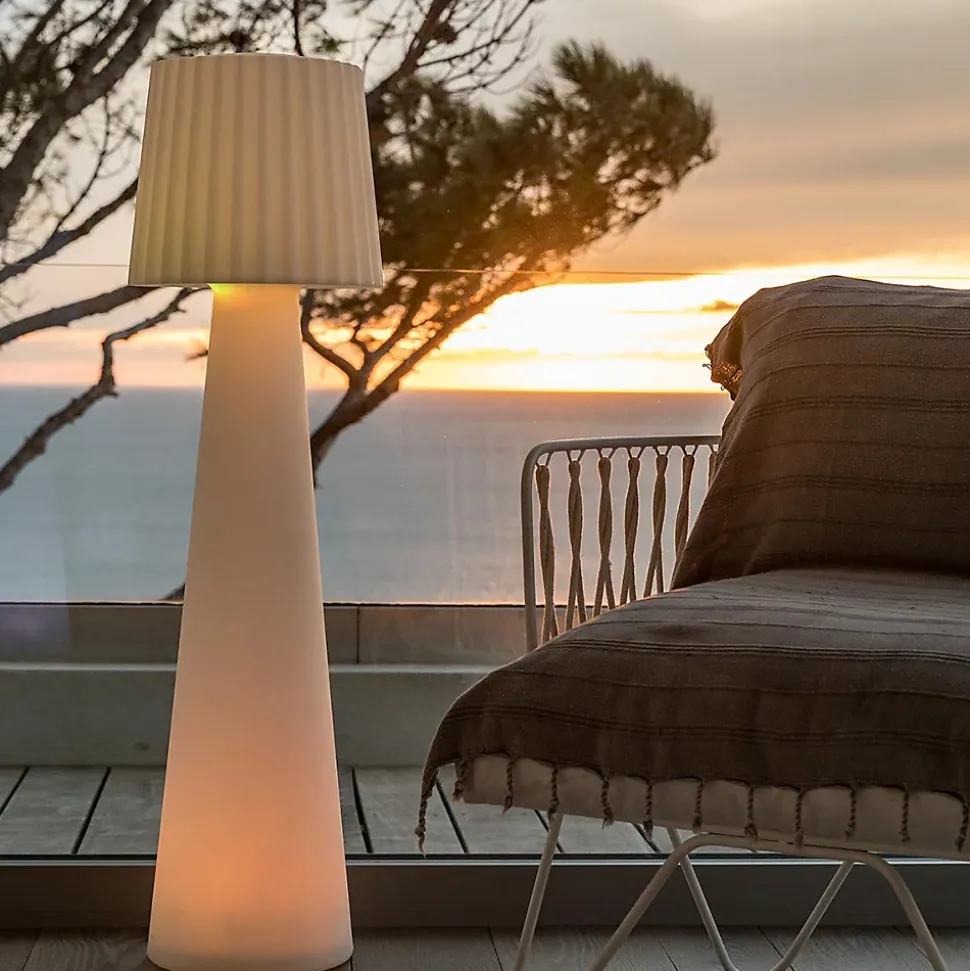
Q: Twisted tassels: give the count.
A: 12